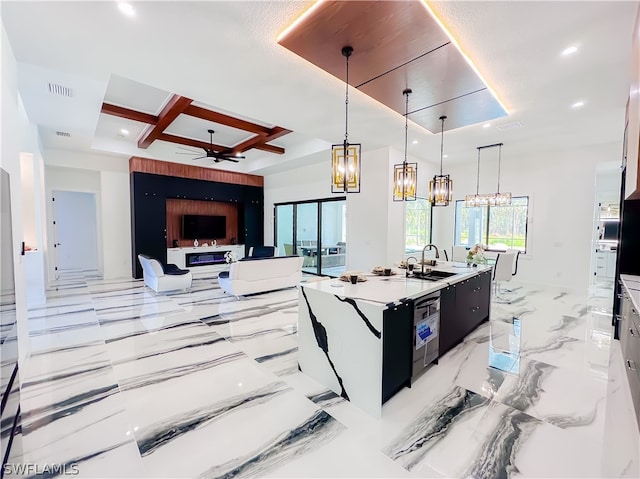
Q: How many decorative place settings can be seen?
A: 4